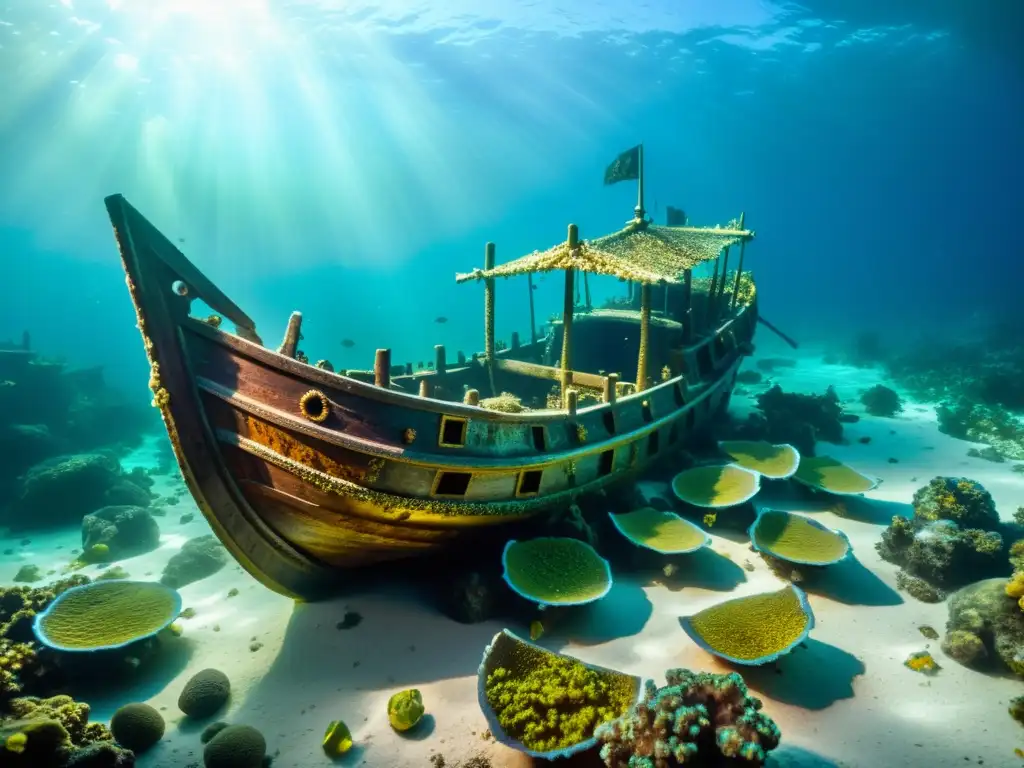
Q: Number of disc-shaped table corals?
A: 9